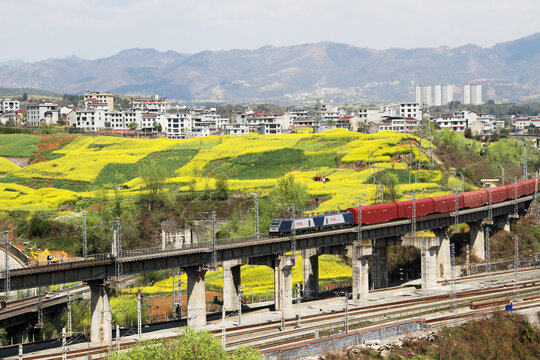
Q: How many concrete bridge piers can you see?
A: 11